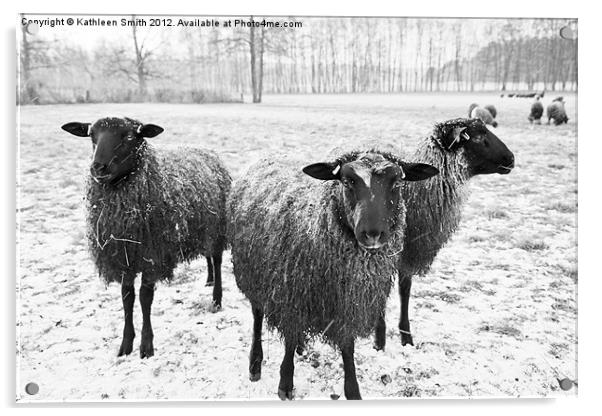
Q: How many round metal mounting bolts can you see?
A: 4